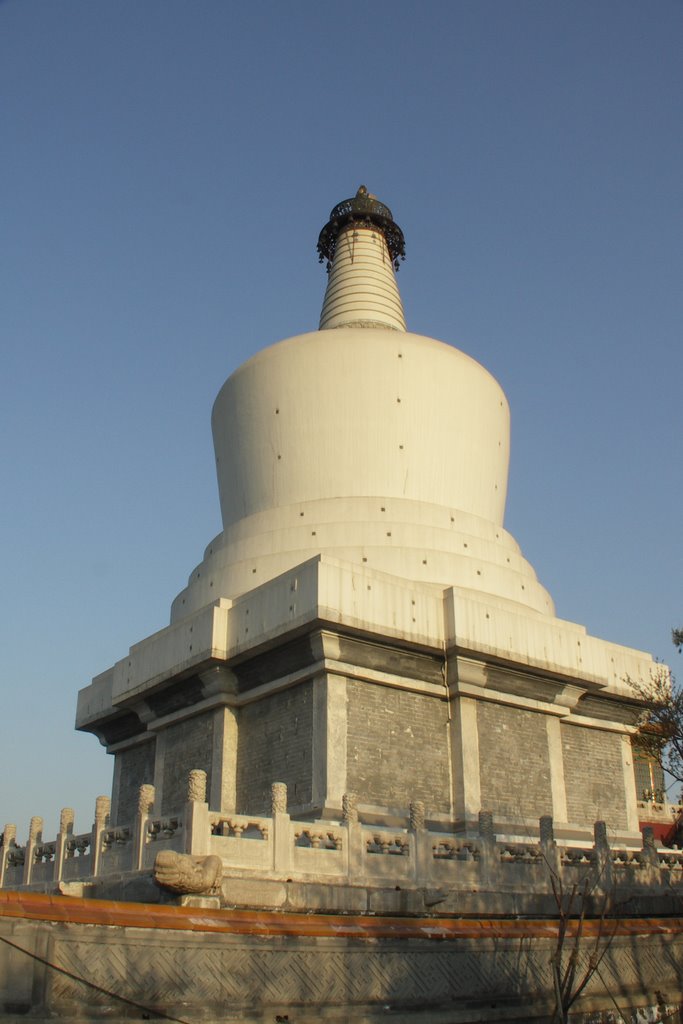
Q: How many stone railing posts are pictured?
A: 13